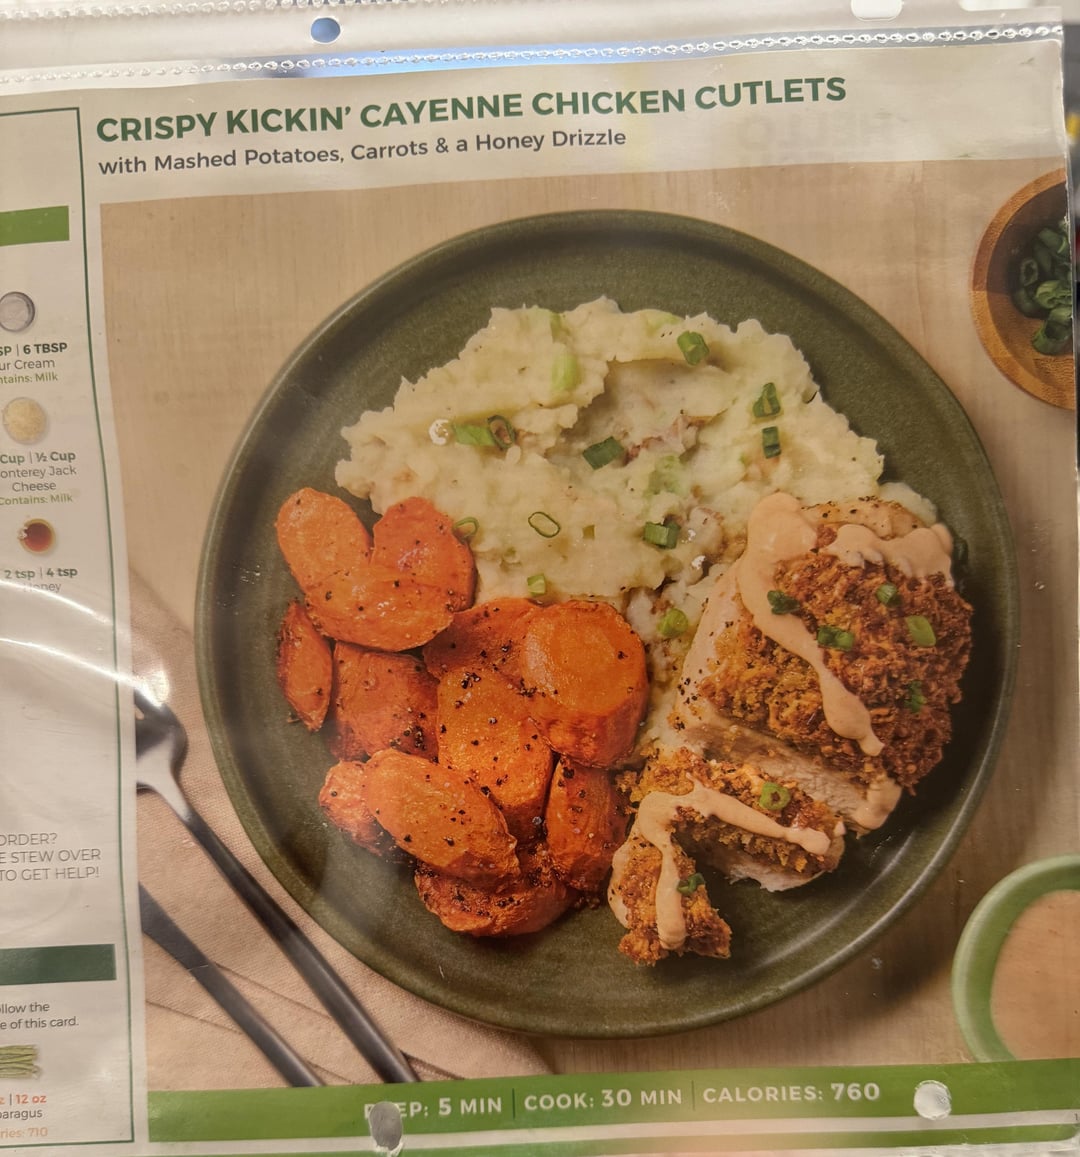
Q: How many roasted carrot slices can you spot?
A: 12